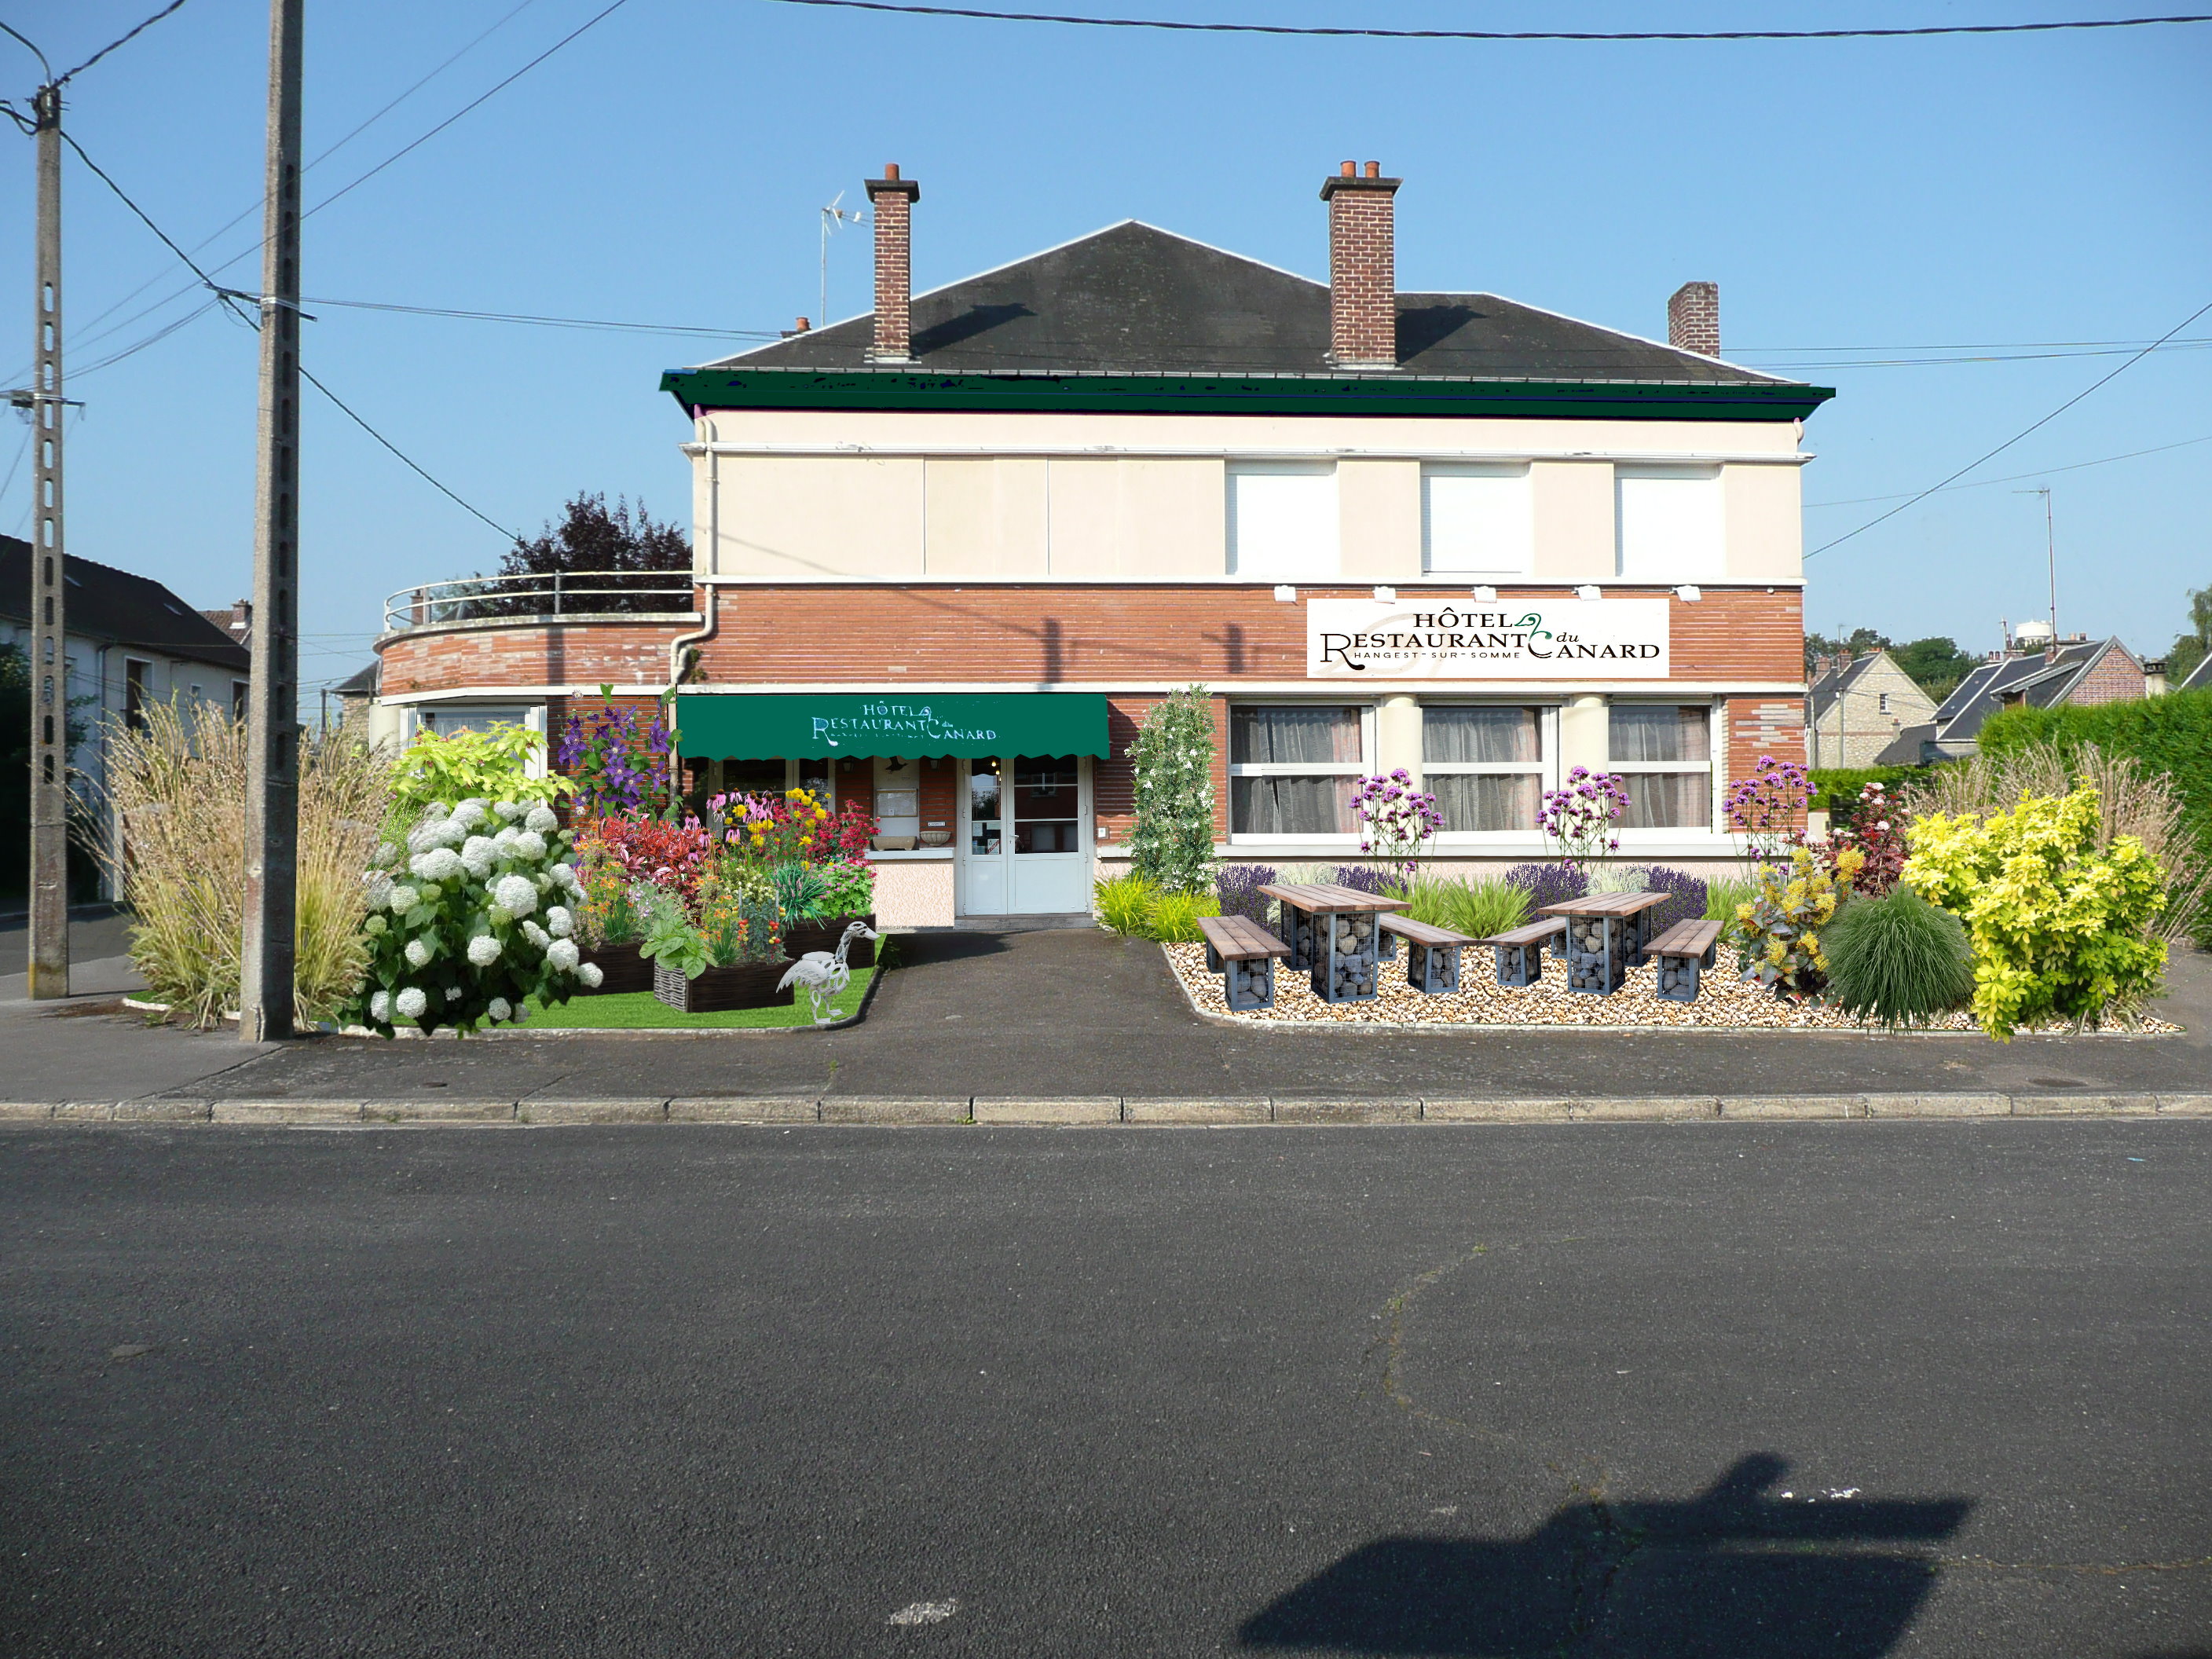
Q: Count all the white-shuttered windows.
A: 3